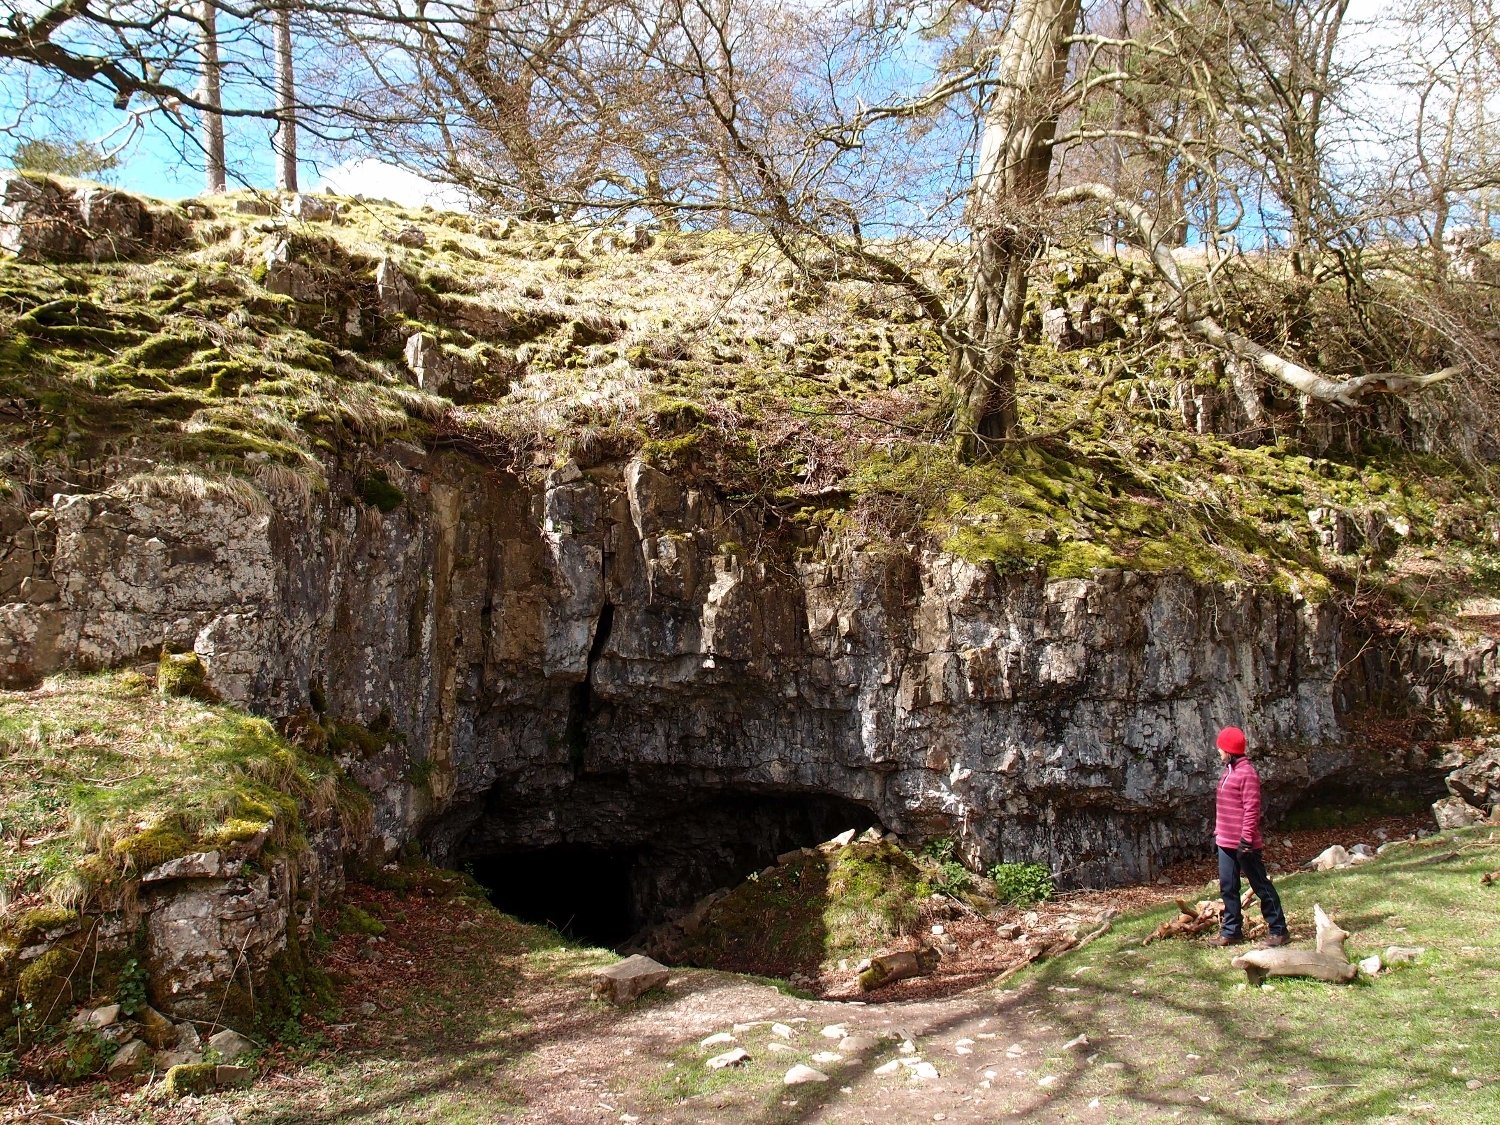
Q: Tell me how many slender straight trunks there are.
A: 2